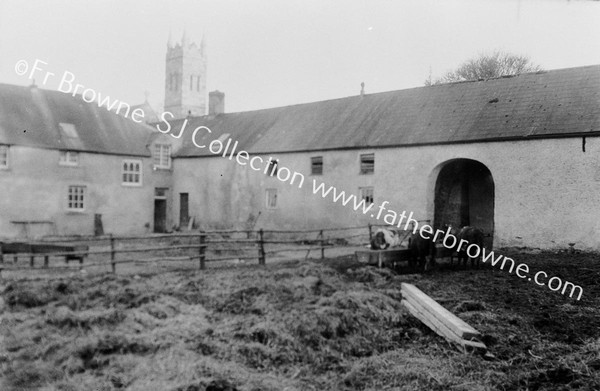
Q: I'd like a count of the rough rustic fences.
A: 1